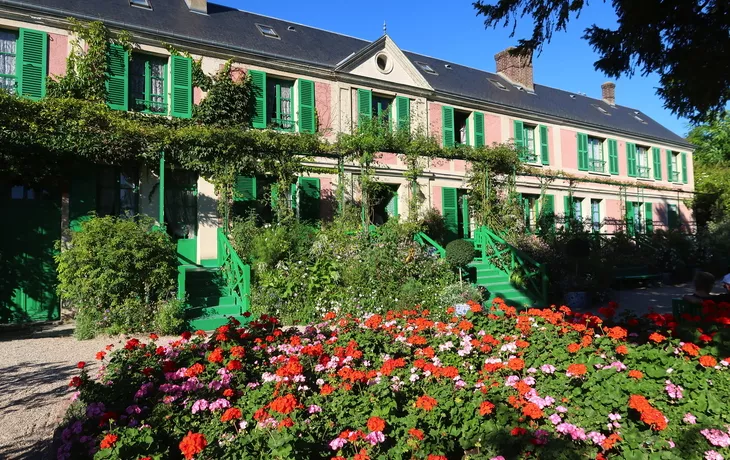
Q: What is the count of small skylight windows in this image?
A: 6